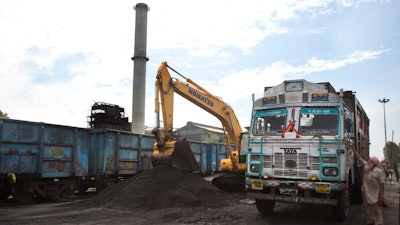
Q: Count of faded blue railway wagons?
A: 3